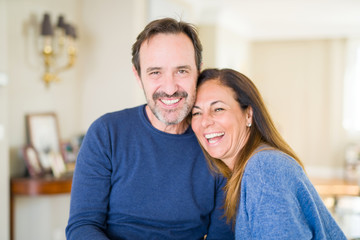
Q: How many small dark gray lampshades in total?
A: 3